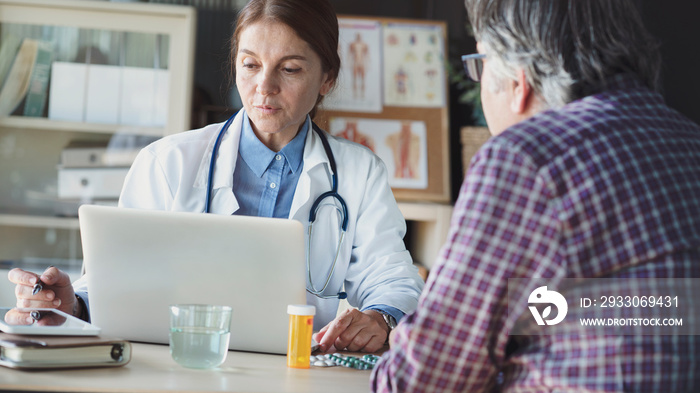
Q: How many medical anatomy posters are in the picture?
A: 3